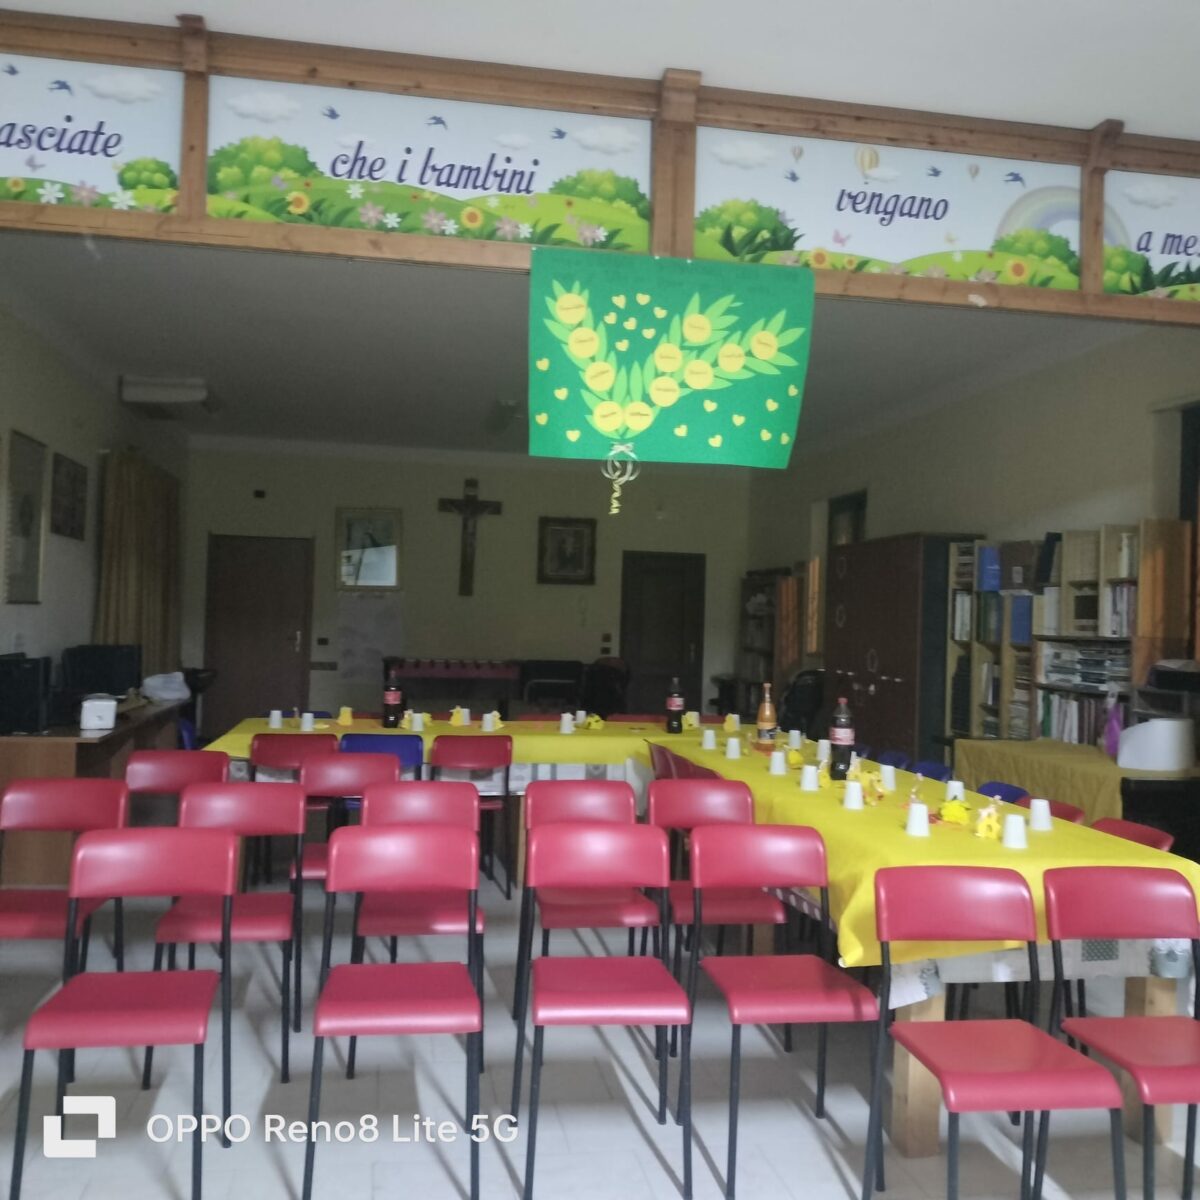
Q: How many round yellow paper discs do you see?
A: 11